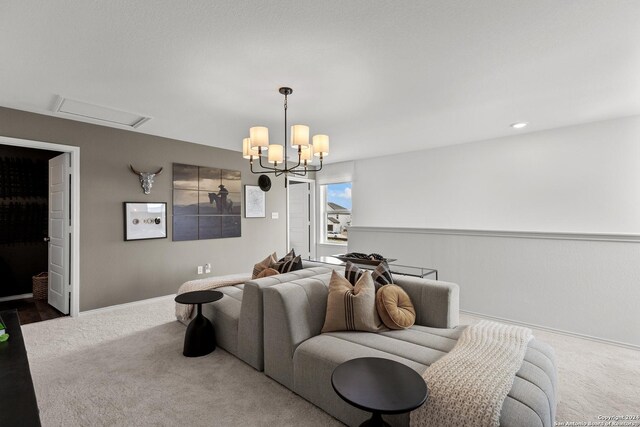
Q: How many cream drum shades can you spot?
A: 6